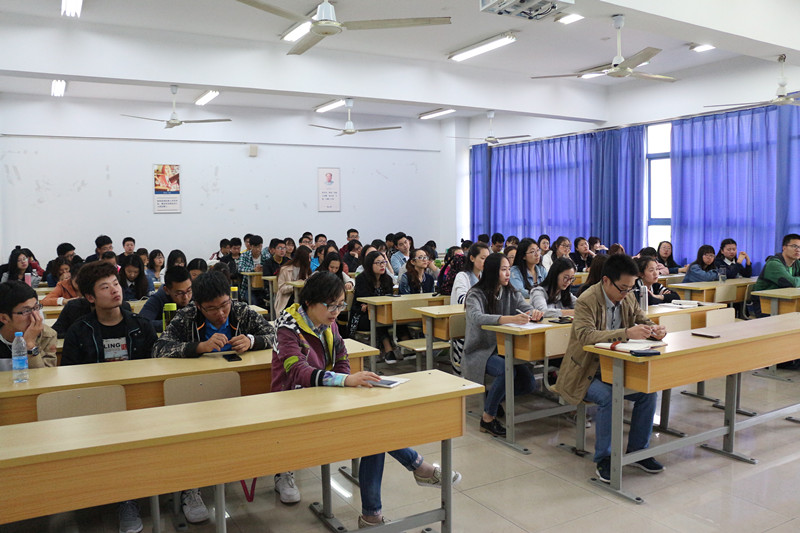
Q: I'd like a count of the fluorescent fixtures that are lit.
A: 10